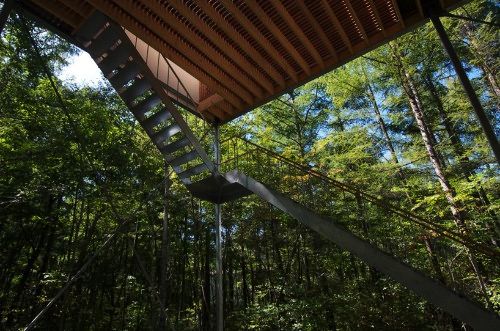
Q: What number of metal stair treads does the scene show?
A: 11